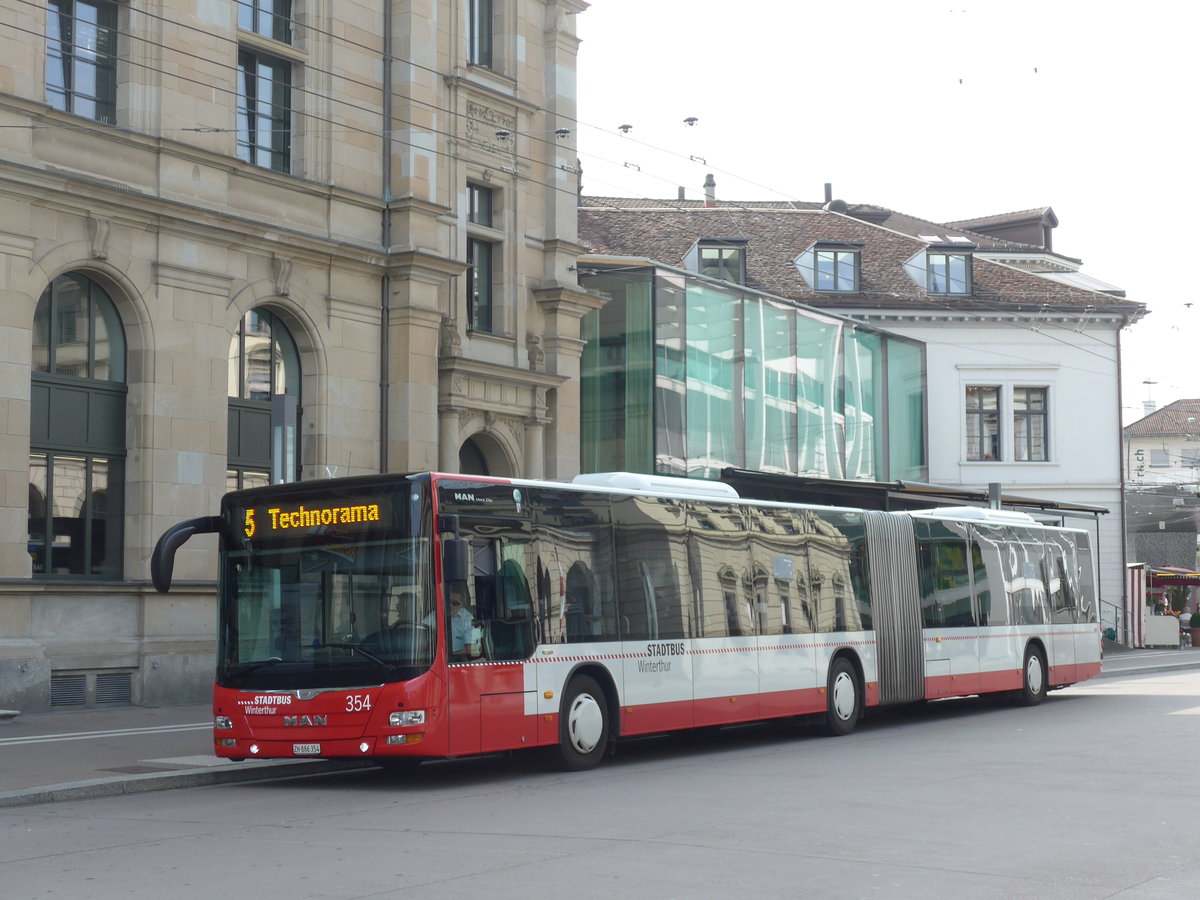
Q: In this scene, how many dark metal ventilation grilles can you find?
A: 2